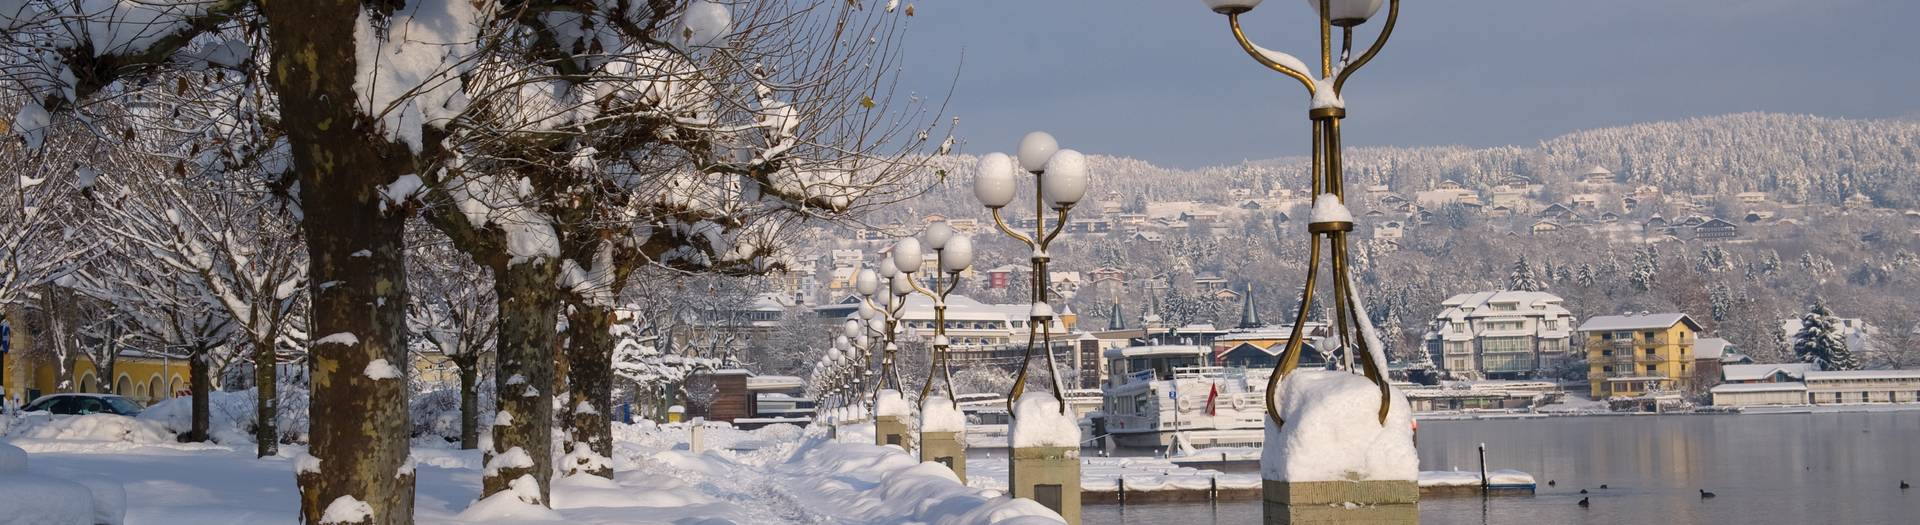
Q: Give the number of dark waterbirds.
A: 6